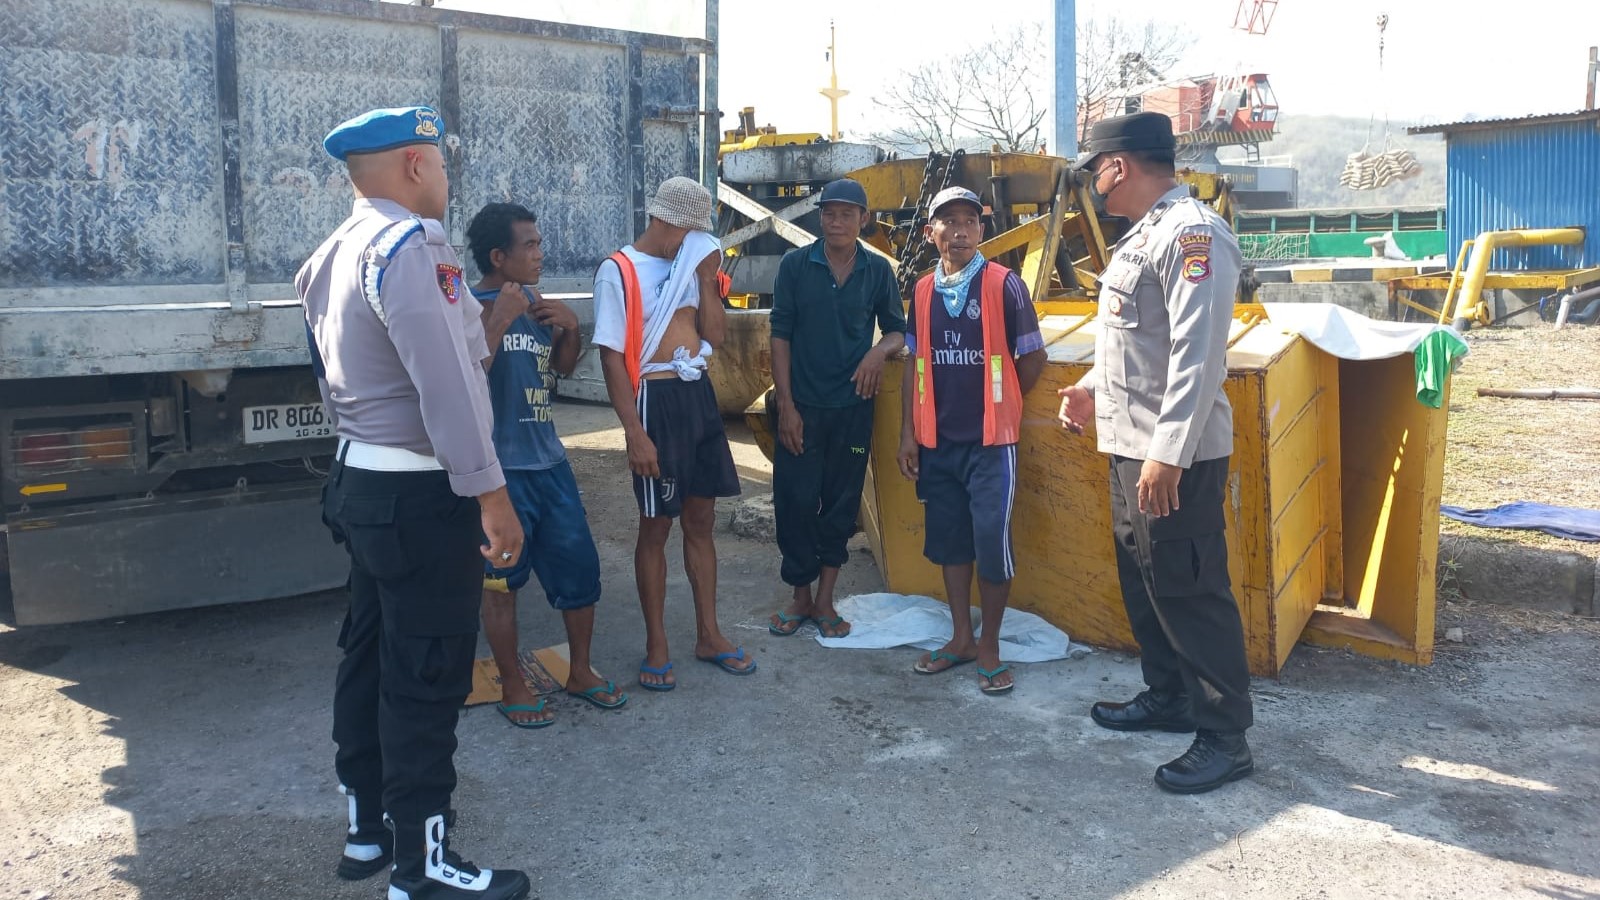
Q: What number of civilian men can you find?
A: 4